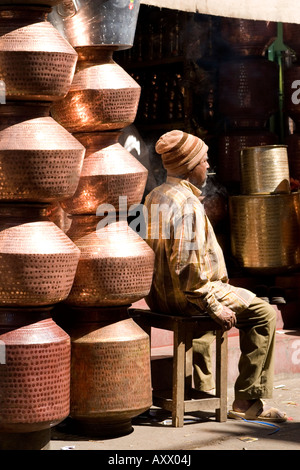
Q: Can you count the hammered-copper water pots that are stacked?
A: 8